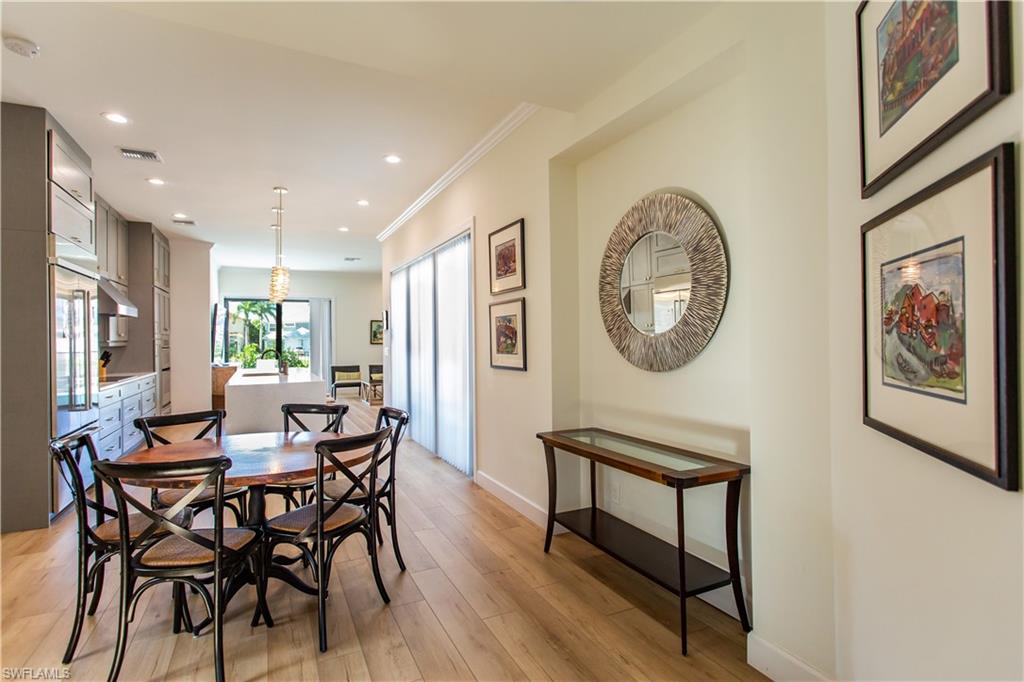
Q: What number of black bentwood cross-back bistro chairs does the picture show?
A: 6